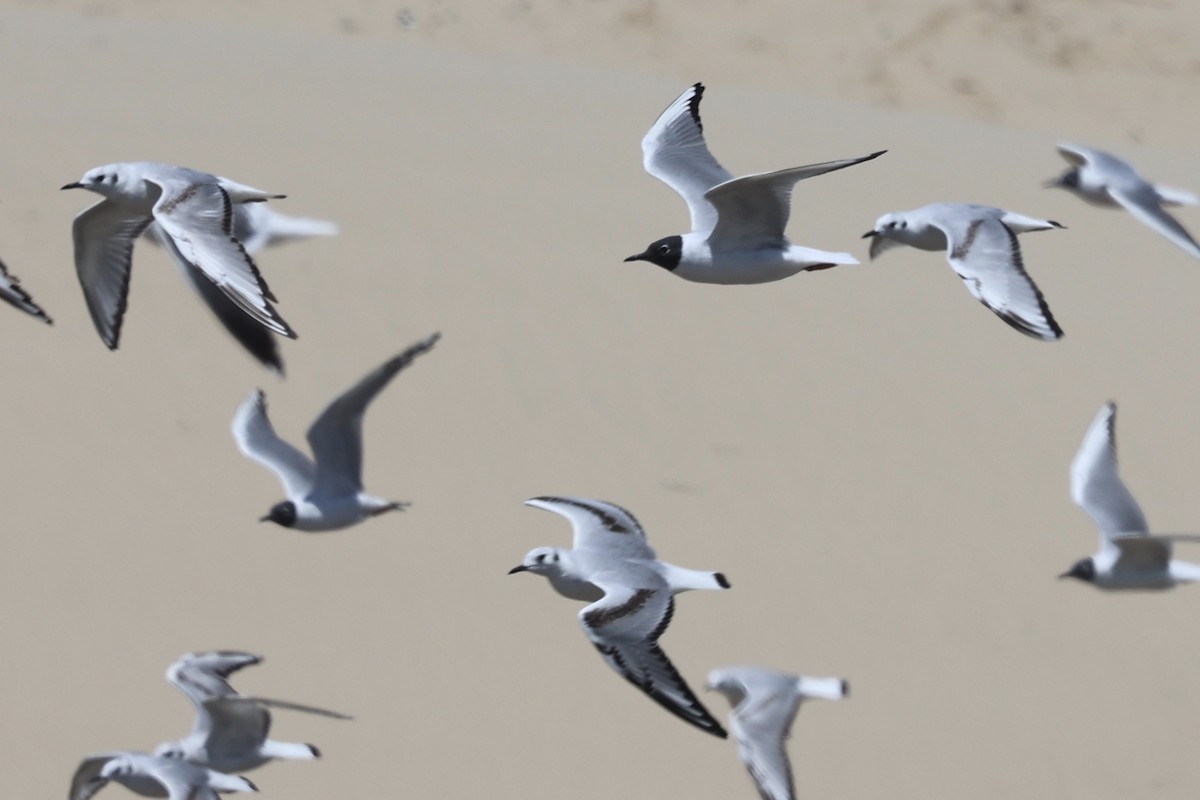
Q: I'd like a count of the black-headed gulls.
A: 4